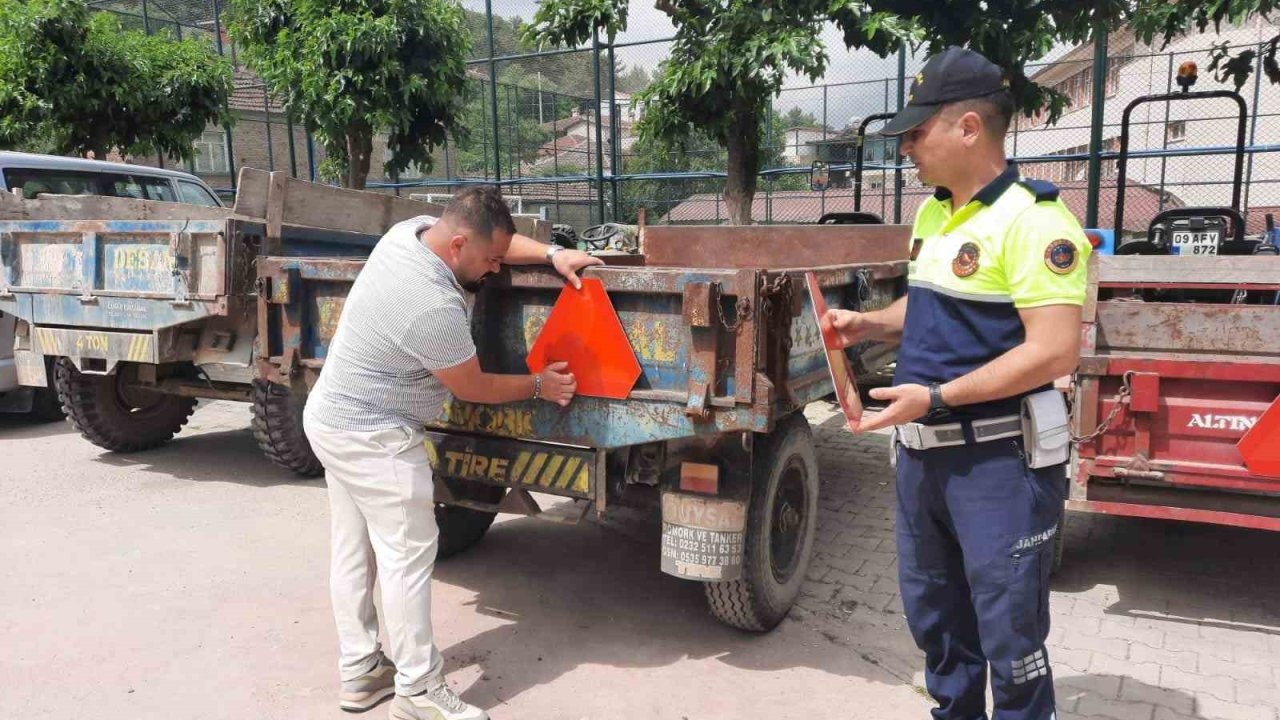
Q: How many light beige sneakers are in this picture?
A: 2